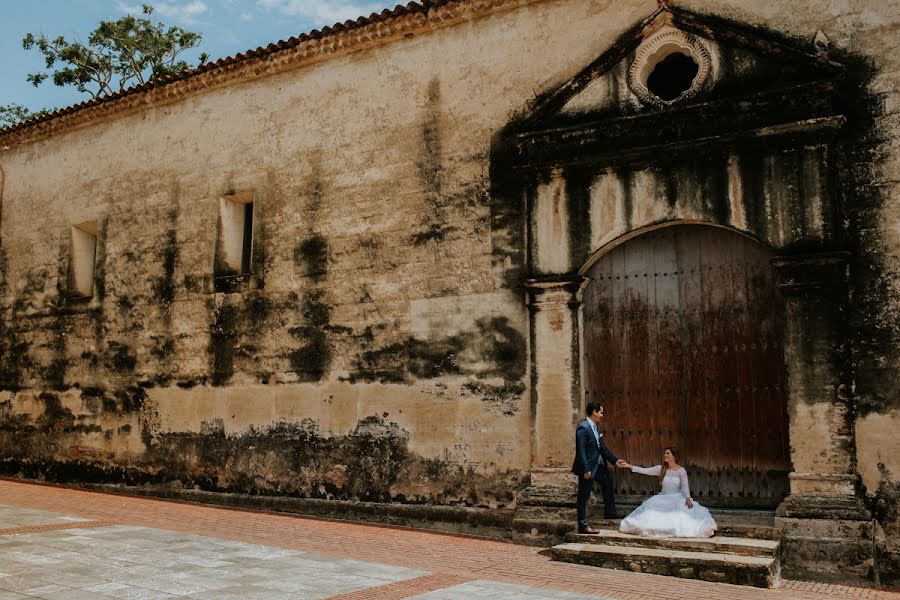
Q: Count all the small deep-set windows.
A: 2